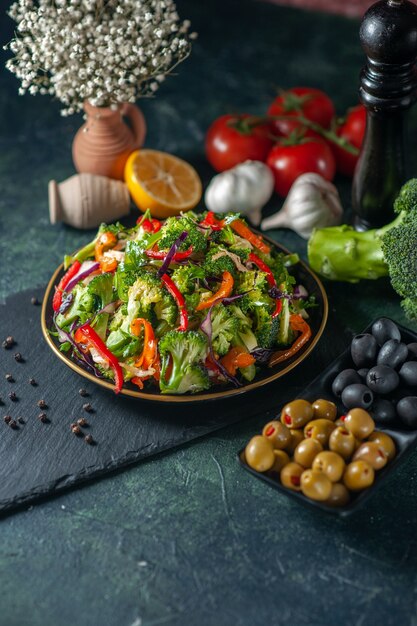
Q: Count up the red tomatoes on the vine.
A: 4